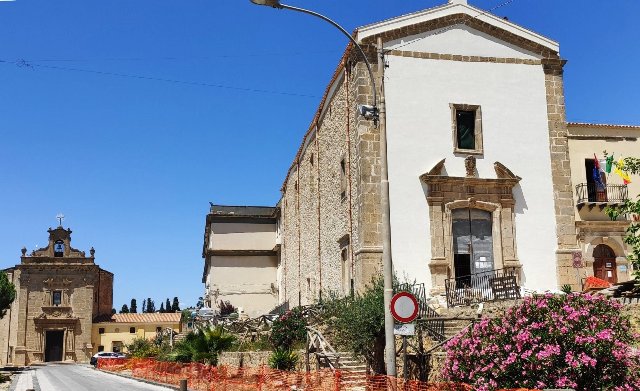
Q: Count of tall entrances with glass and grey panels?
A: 1